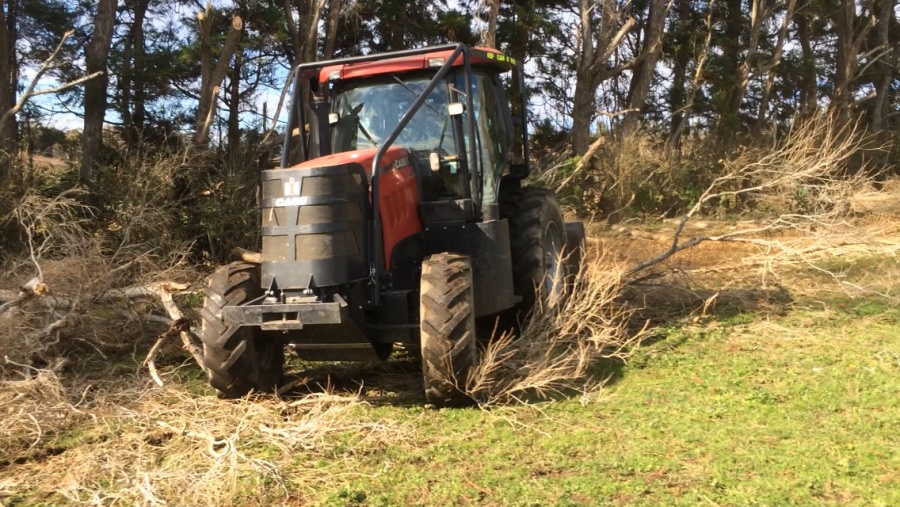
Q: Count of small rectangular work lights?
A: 4